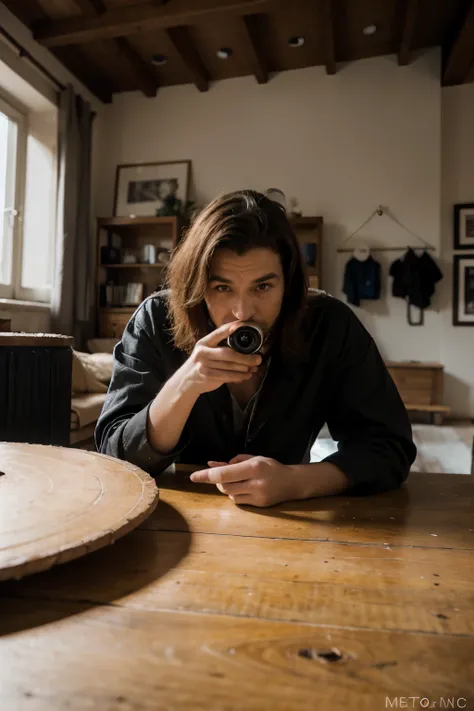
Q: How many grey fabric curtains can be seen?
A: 1